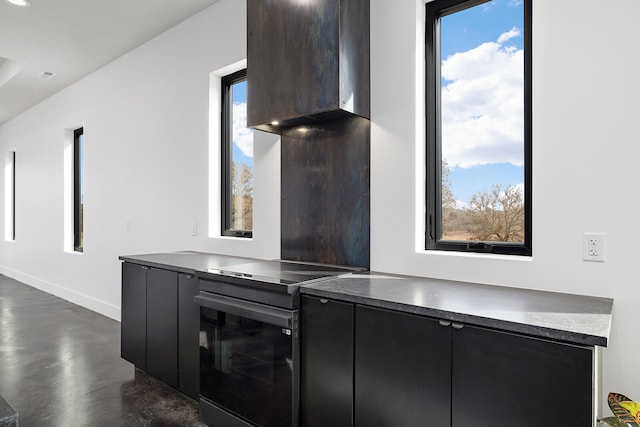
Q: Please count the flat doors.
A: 6